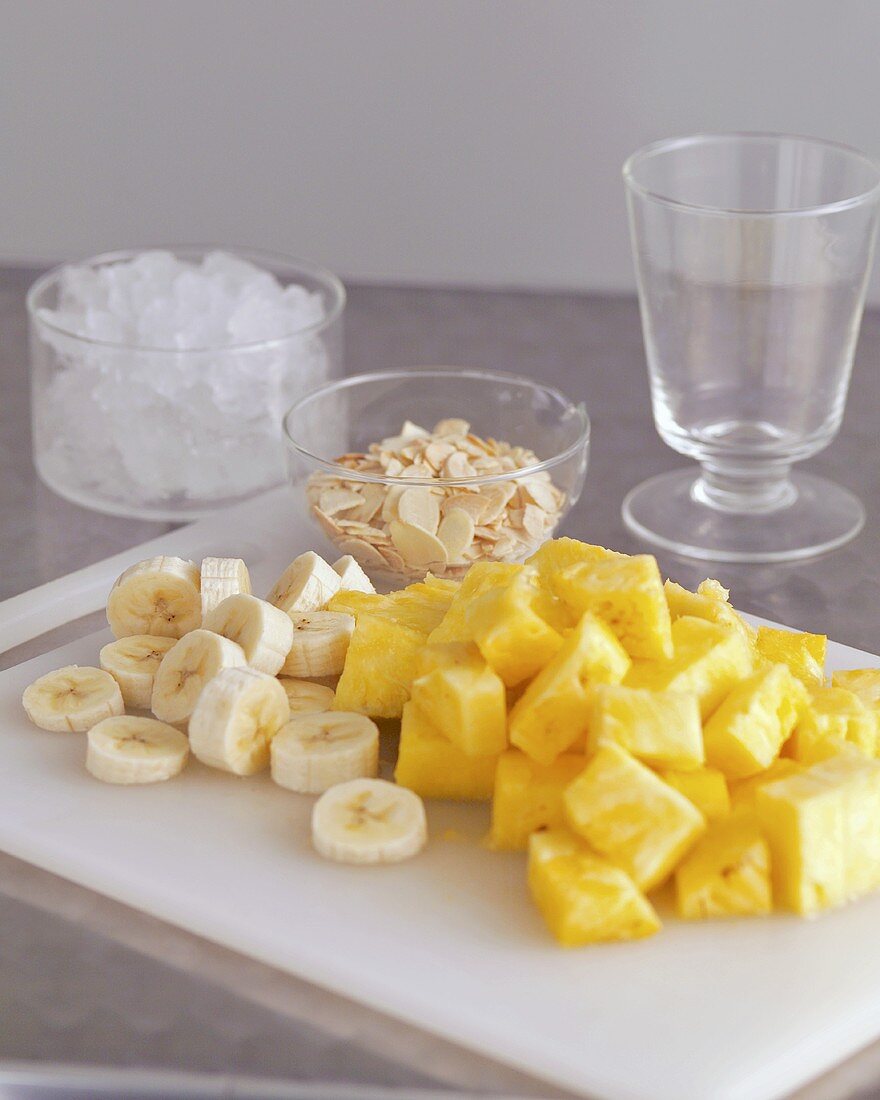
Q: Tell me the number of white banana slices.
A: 14